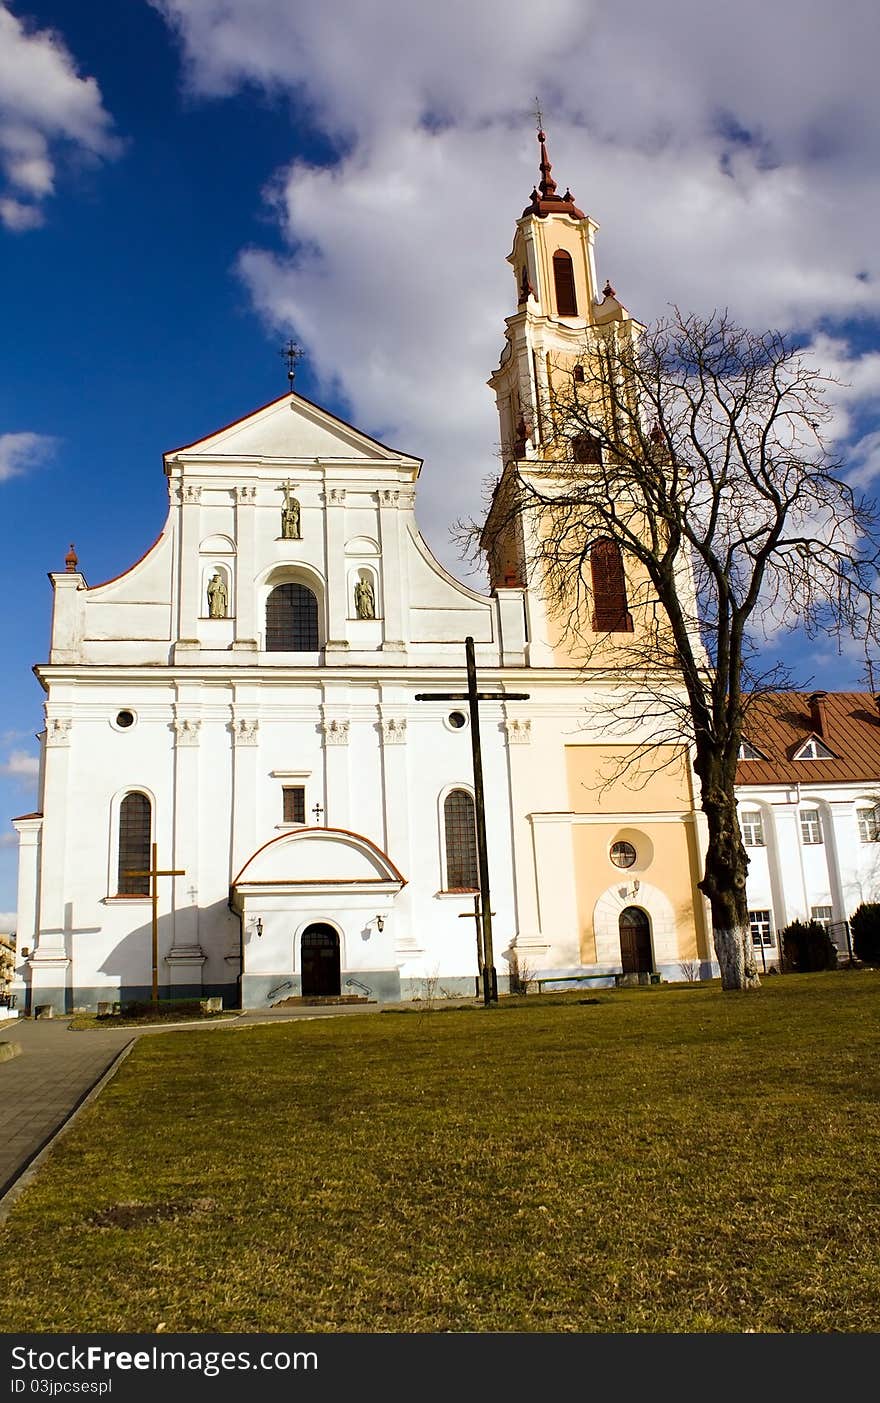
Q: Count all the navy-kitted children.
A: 0